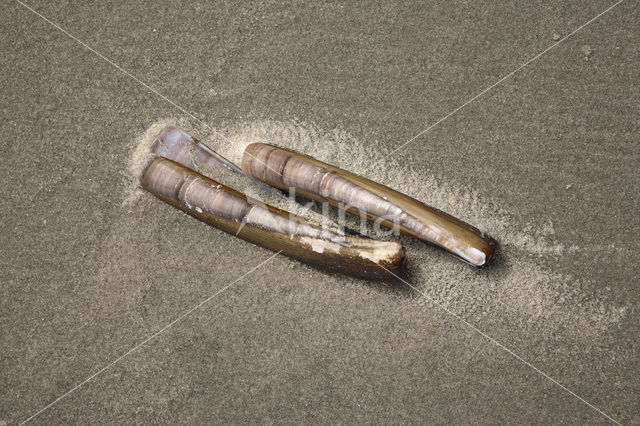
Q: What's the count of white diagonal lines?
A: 4